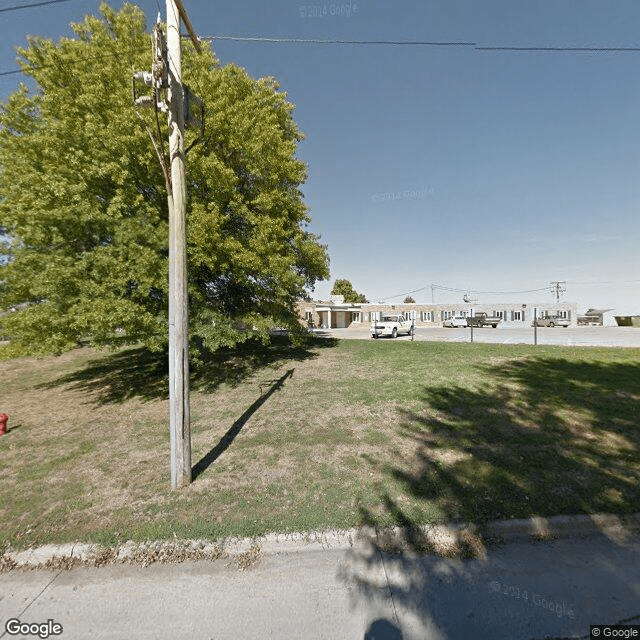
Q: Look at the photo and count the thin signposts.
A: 4